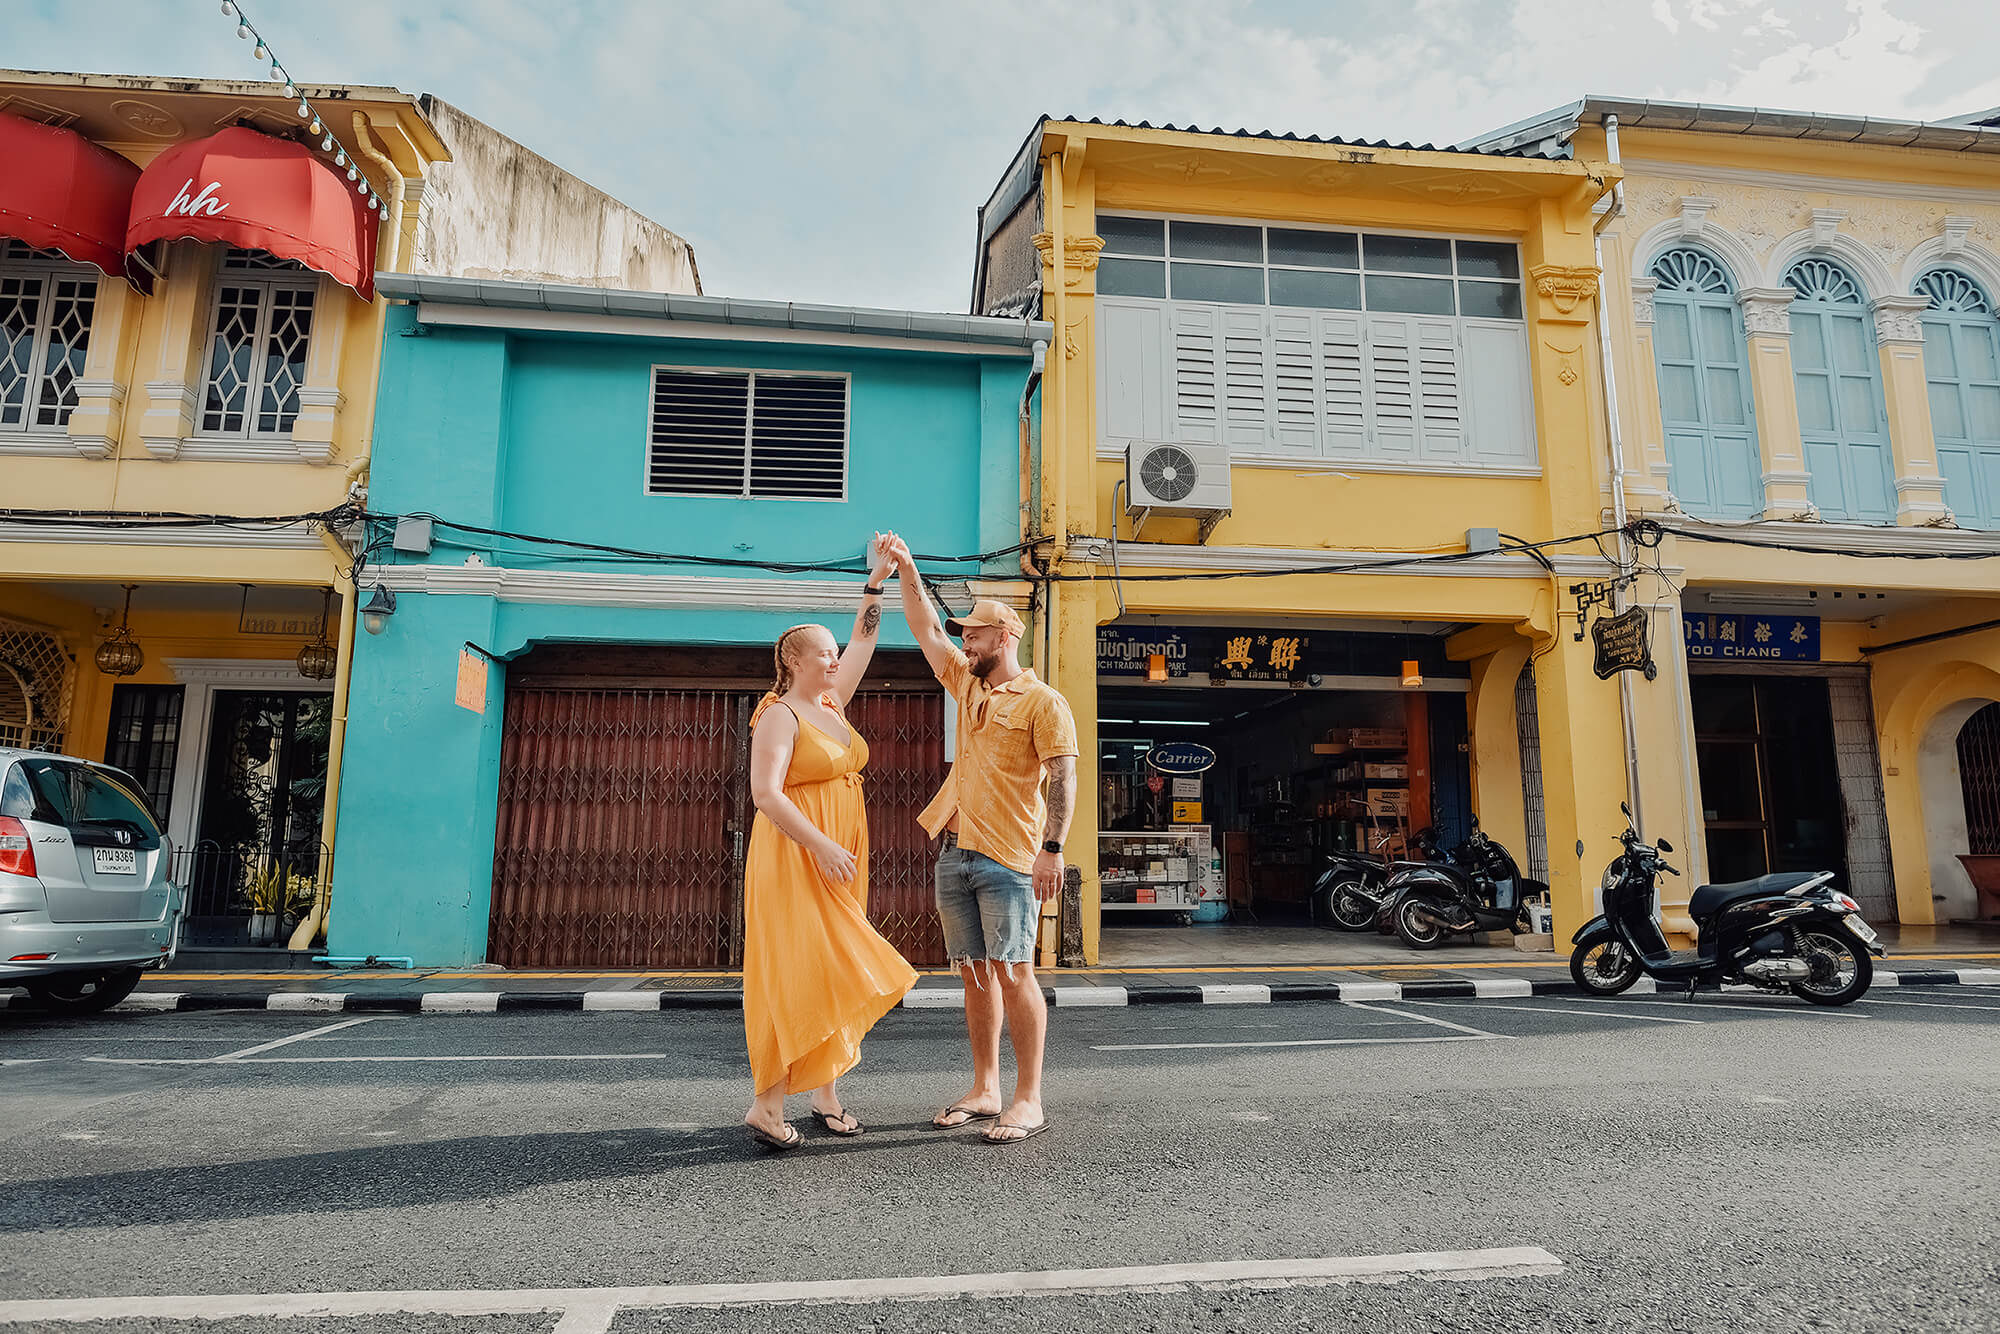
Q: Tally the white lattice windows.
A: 2